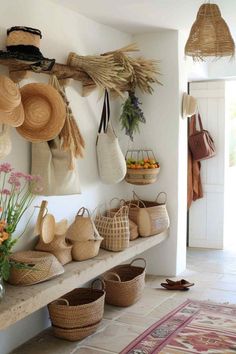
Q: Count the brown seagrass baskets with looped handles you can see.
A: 2